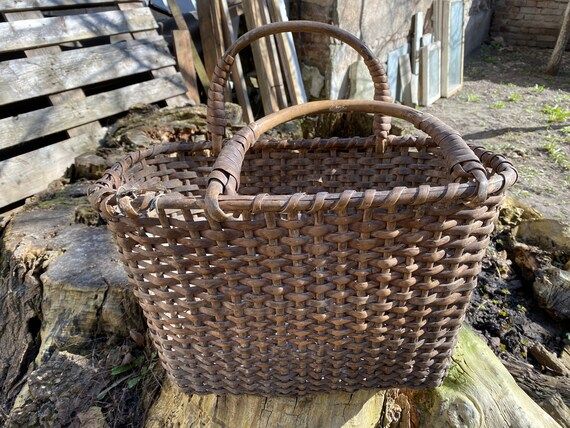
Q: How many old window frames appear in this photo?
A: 2